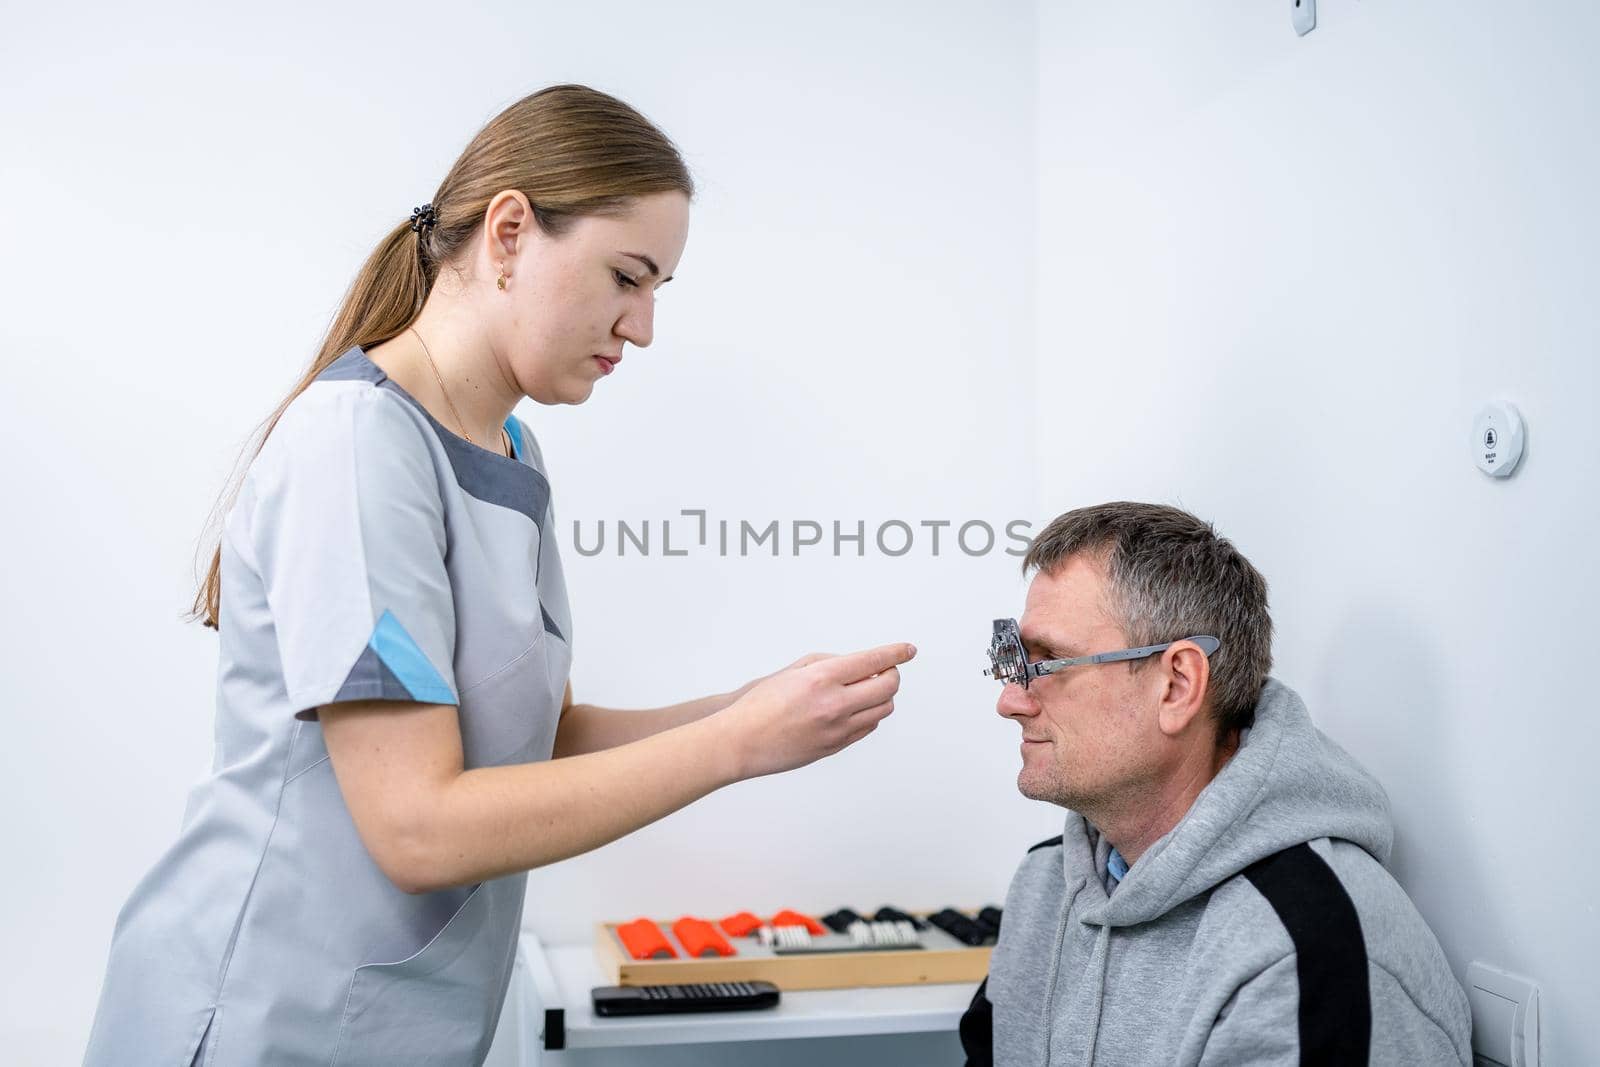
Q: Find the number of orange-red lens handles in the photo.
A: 4